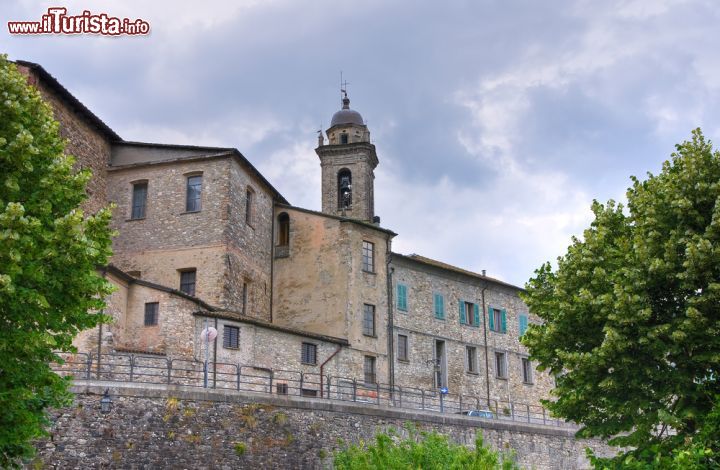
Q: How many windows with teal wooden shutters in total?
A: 5